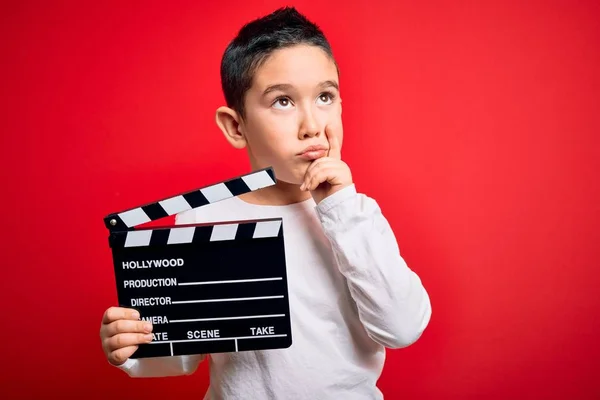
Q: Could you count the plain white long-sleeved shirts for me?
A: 1